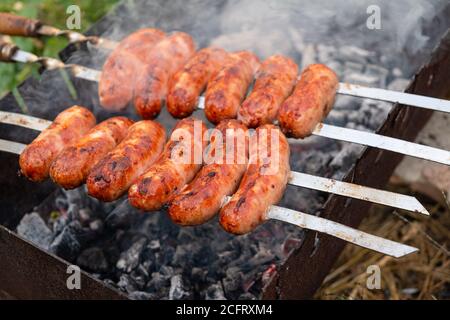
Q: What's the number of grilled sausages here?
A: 12